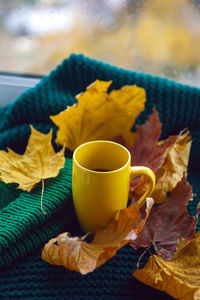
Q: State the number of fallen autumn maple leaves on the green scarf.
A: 7